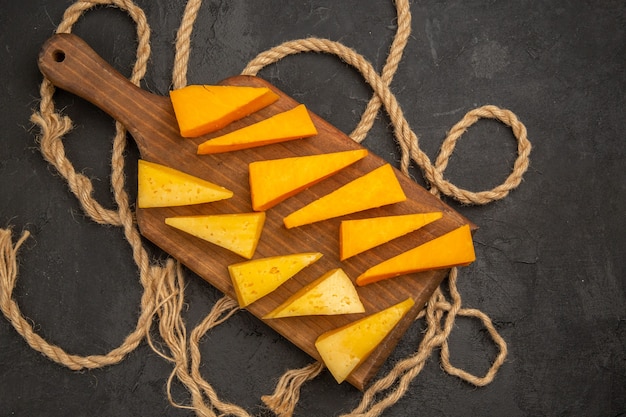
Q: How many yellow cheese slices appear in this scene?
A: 5